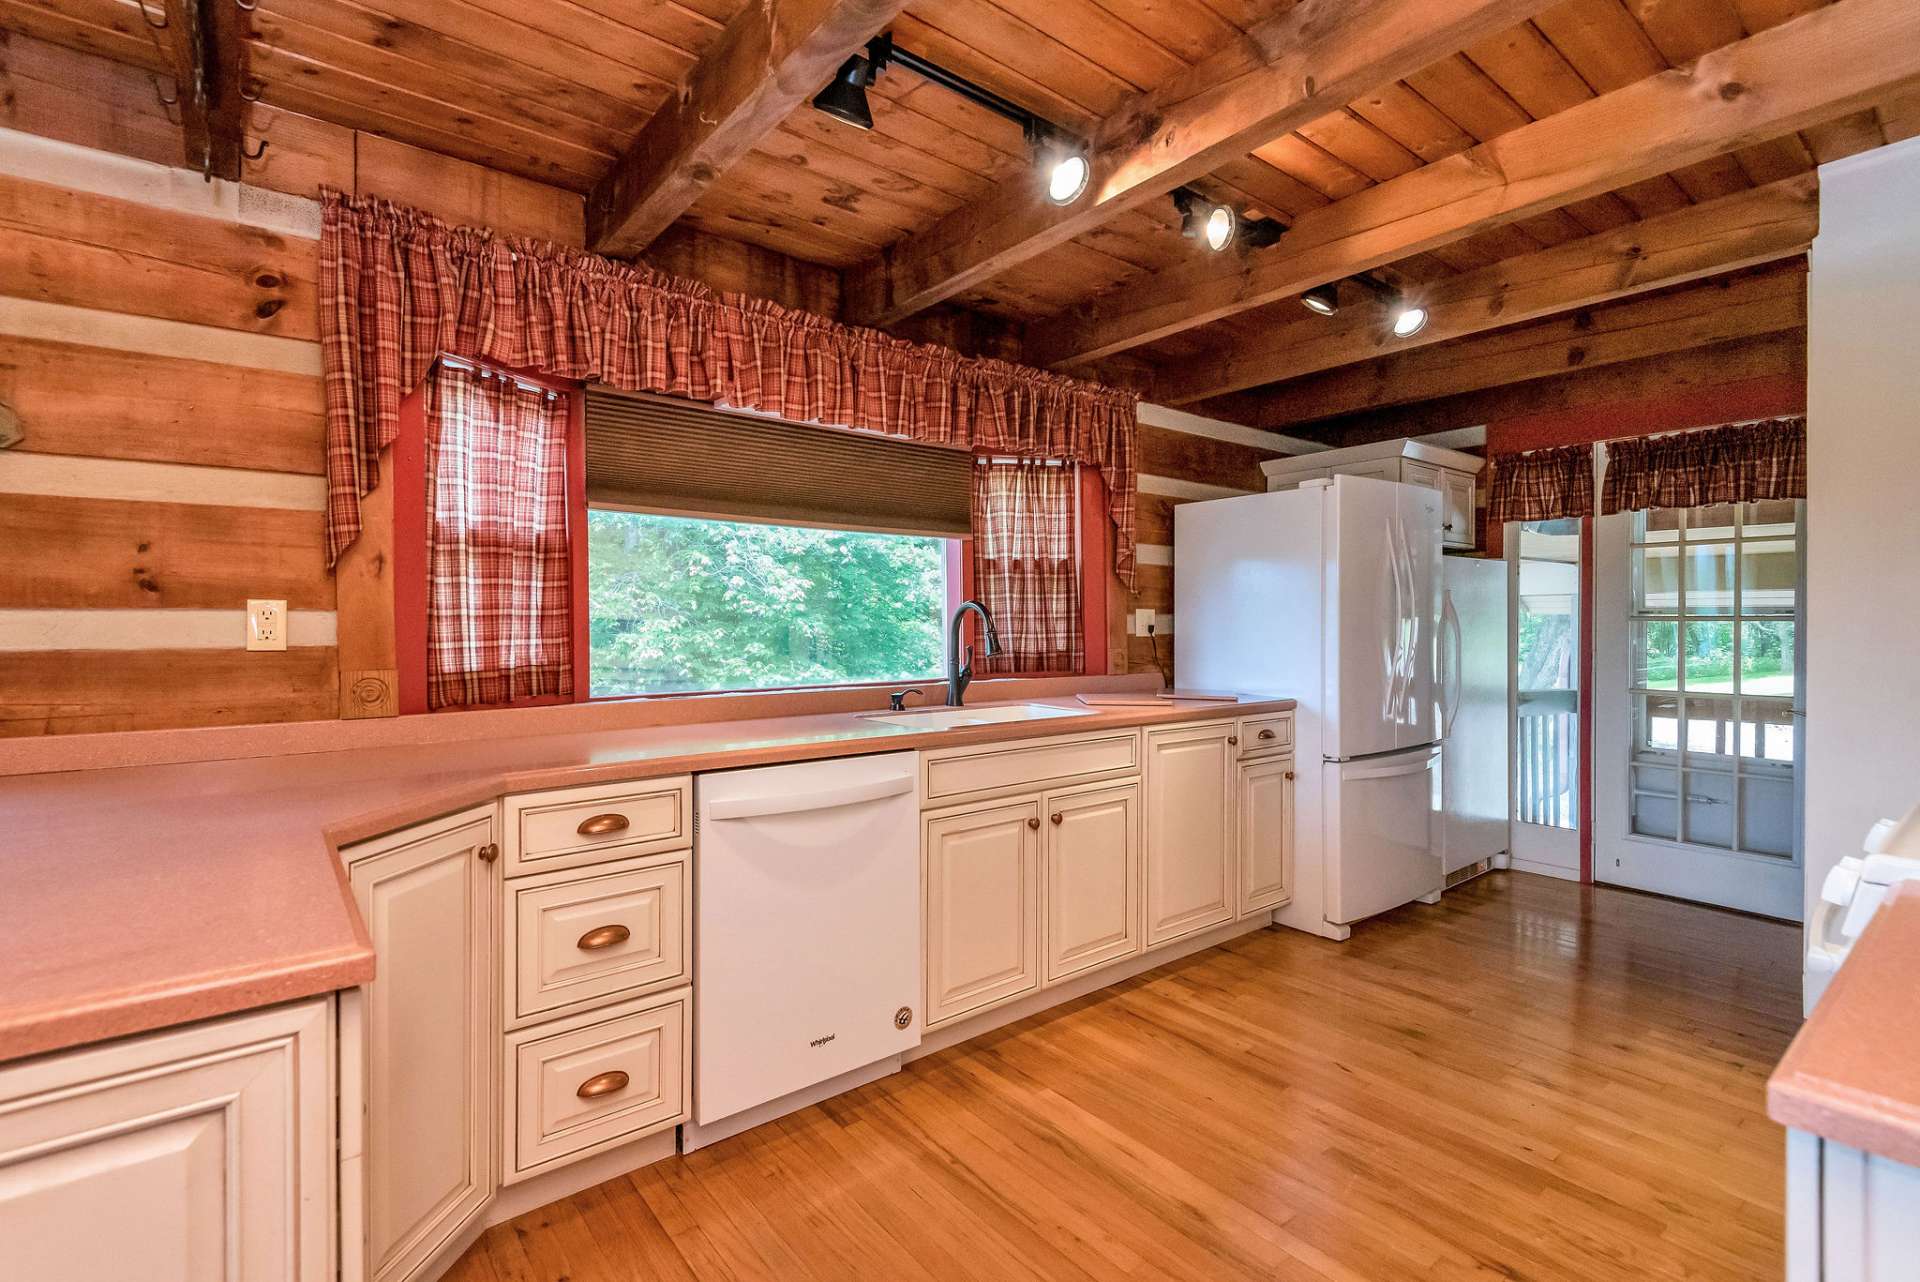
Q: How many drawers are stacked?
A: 3